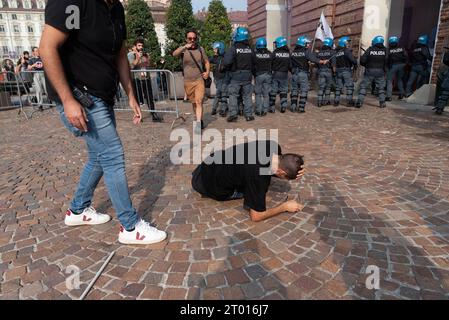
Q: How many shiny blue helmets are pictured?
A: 10